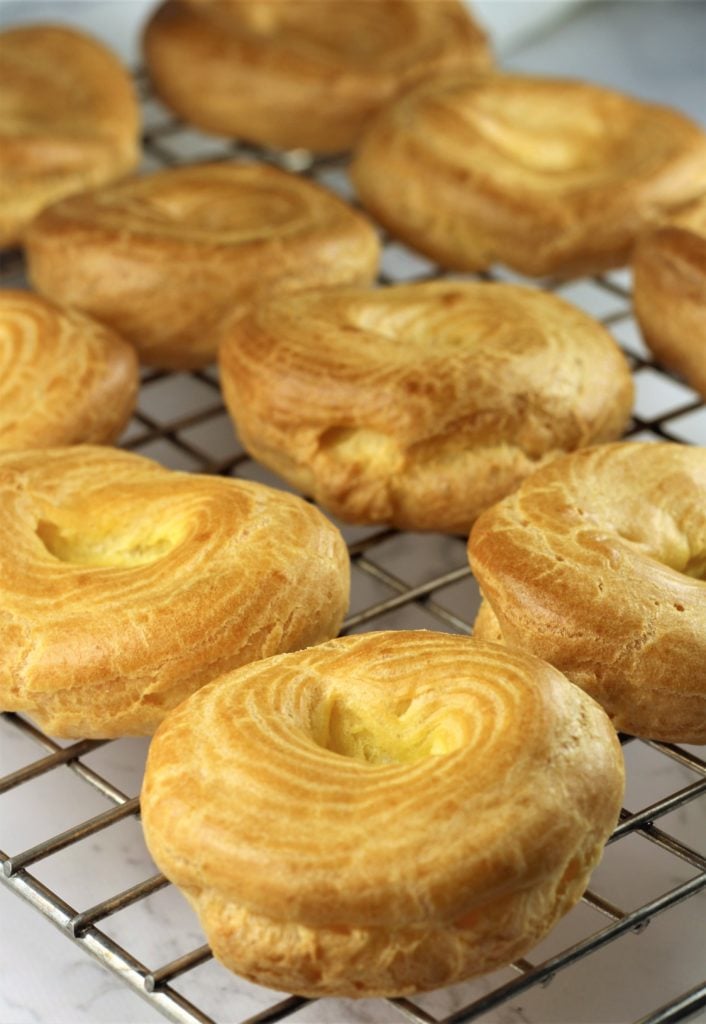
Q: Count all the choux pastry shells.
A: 10